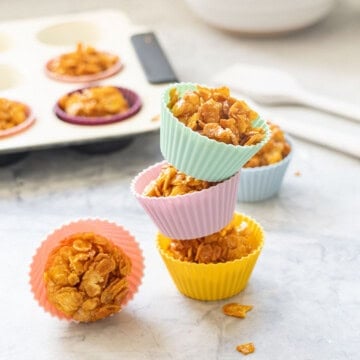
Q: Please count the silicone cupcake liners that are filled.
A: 8